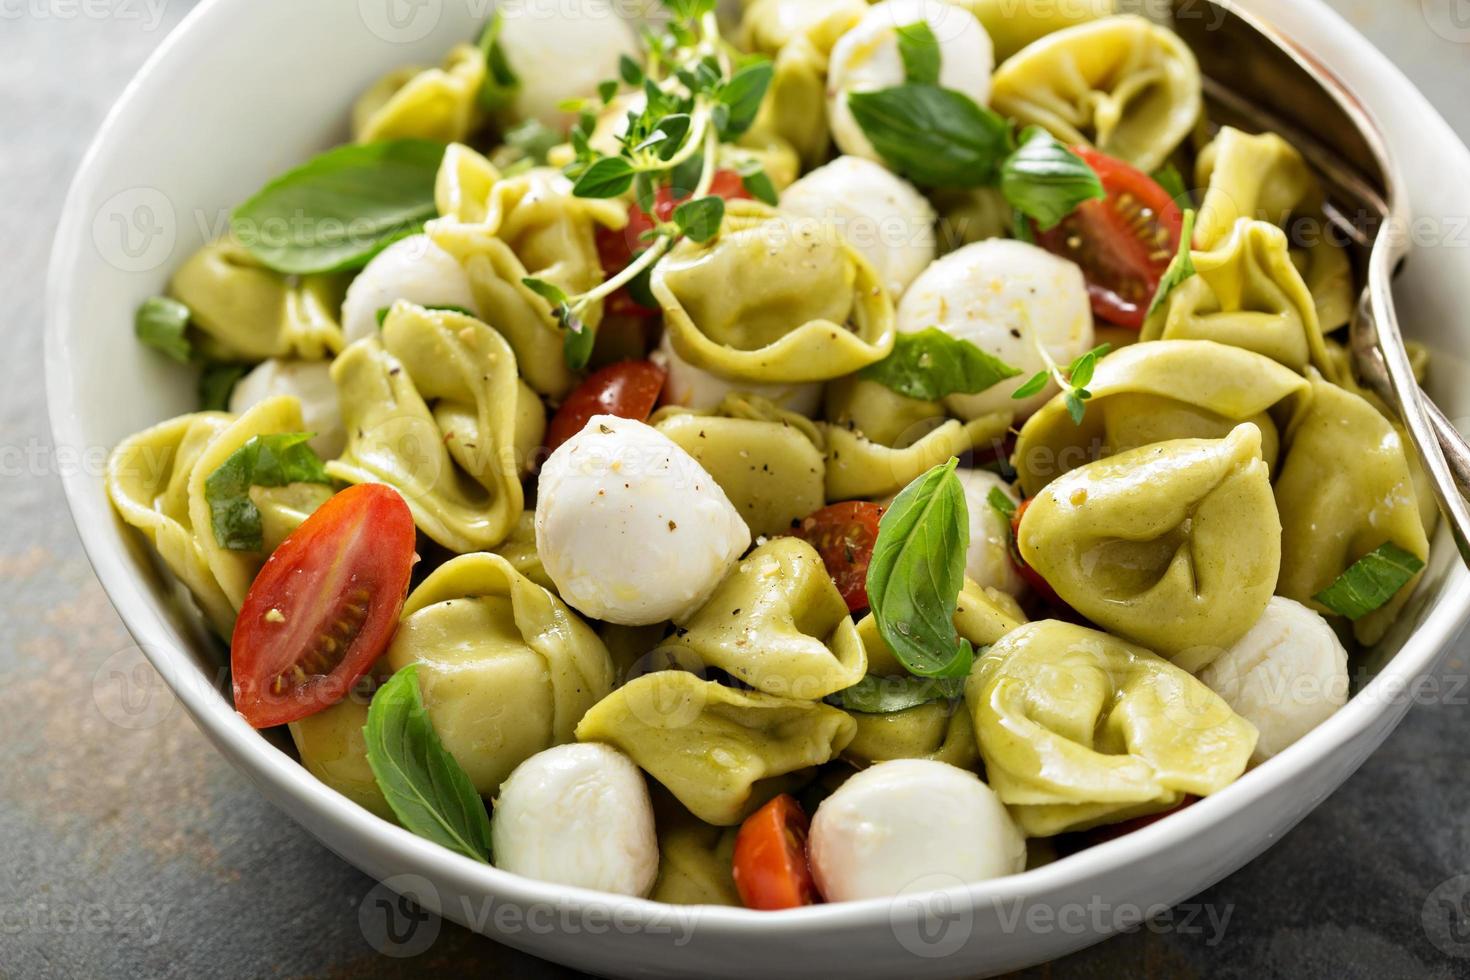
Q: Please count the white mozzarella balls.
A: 12